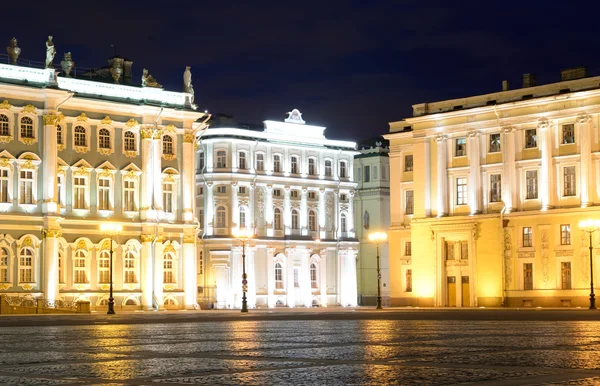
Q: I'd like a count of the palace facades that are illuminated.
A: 3